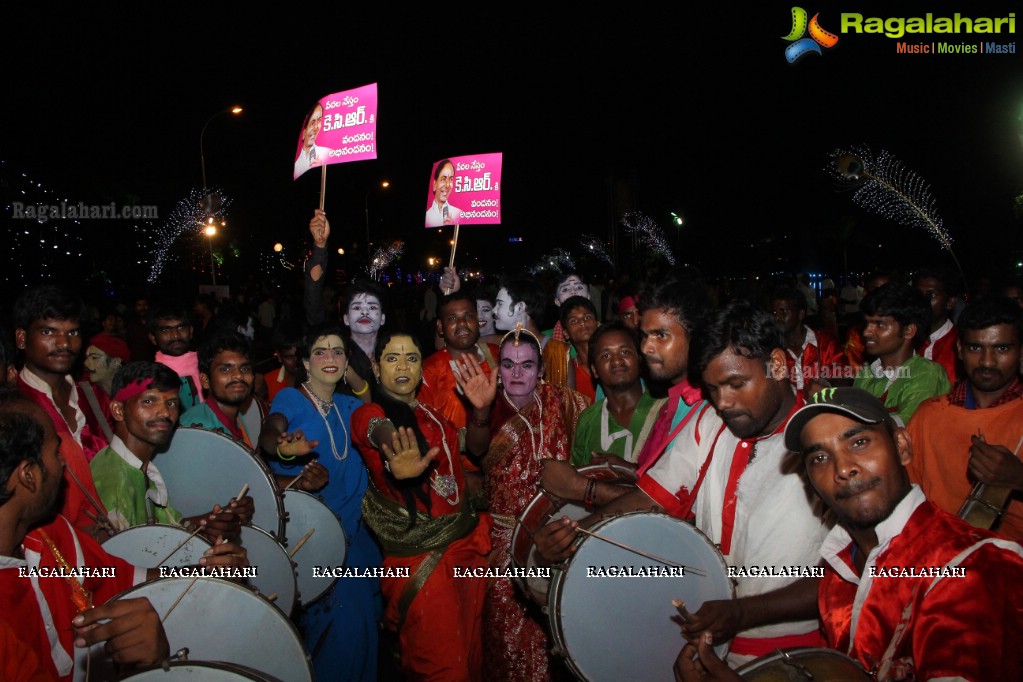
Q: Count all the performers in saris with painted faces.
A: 3